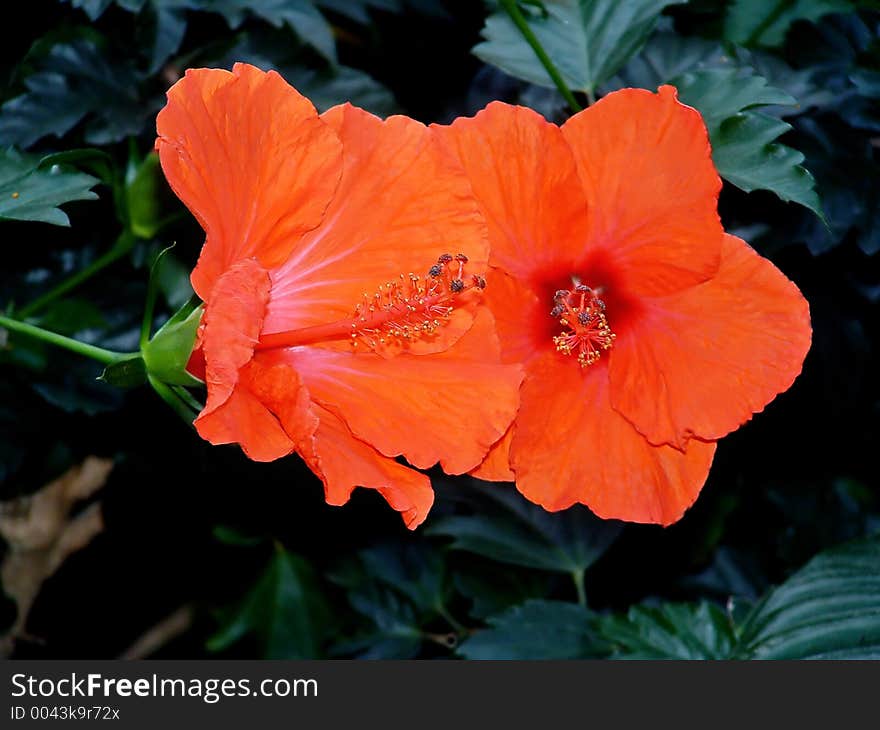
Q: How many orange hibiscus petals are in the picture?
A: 10